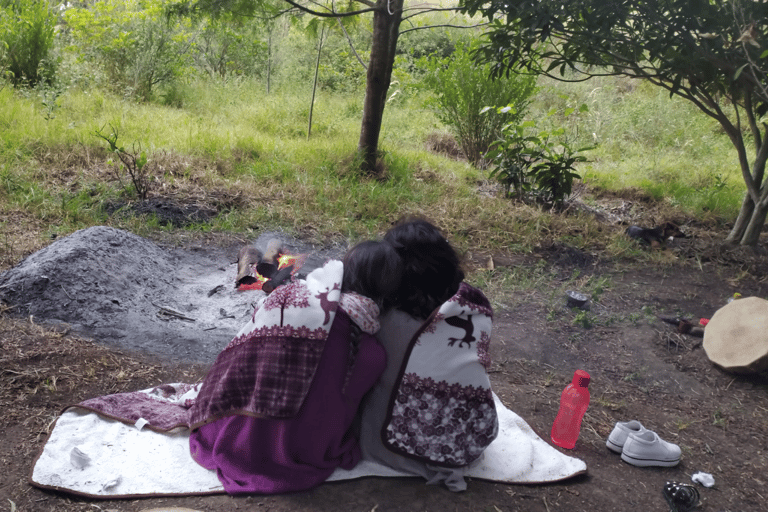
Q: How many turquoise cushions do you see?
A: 0